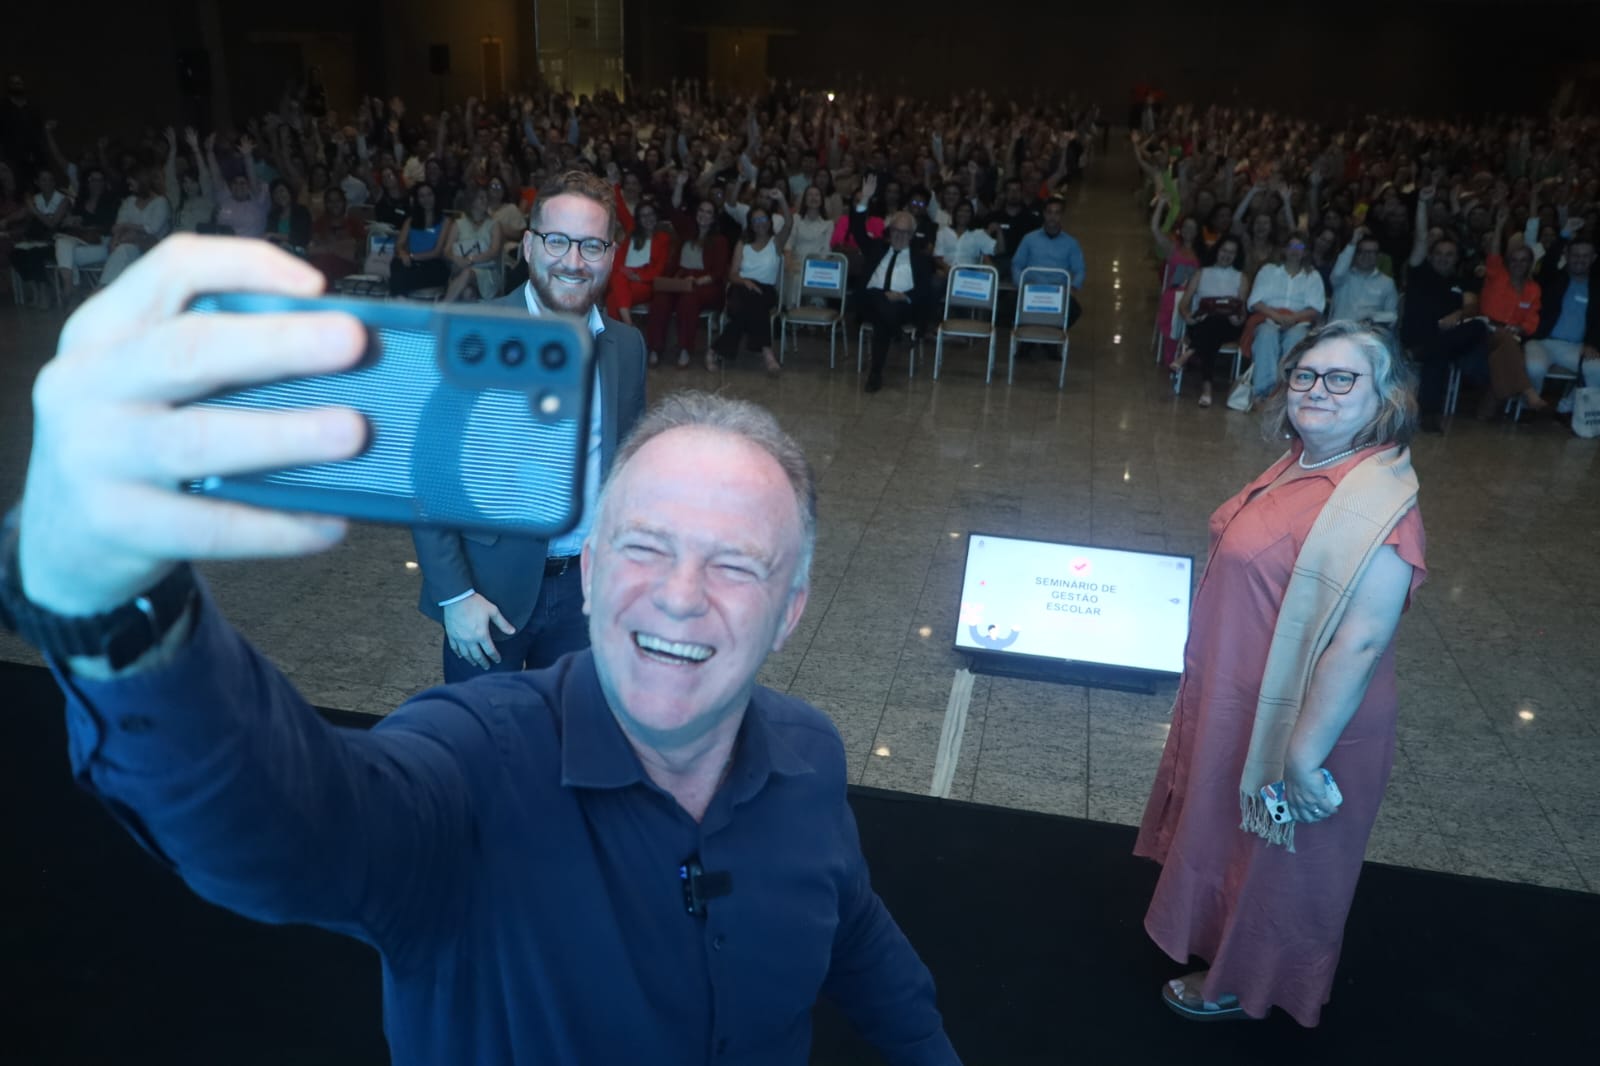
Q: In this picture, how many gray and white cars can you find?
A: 0